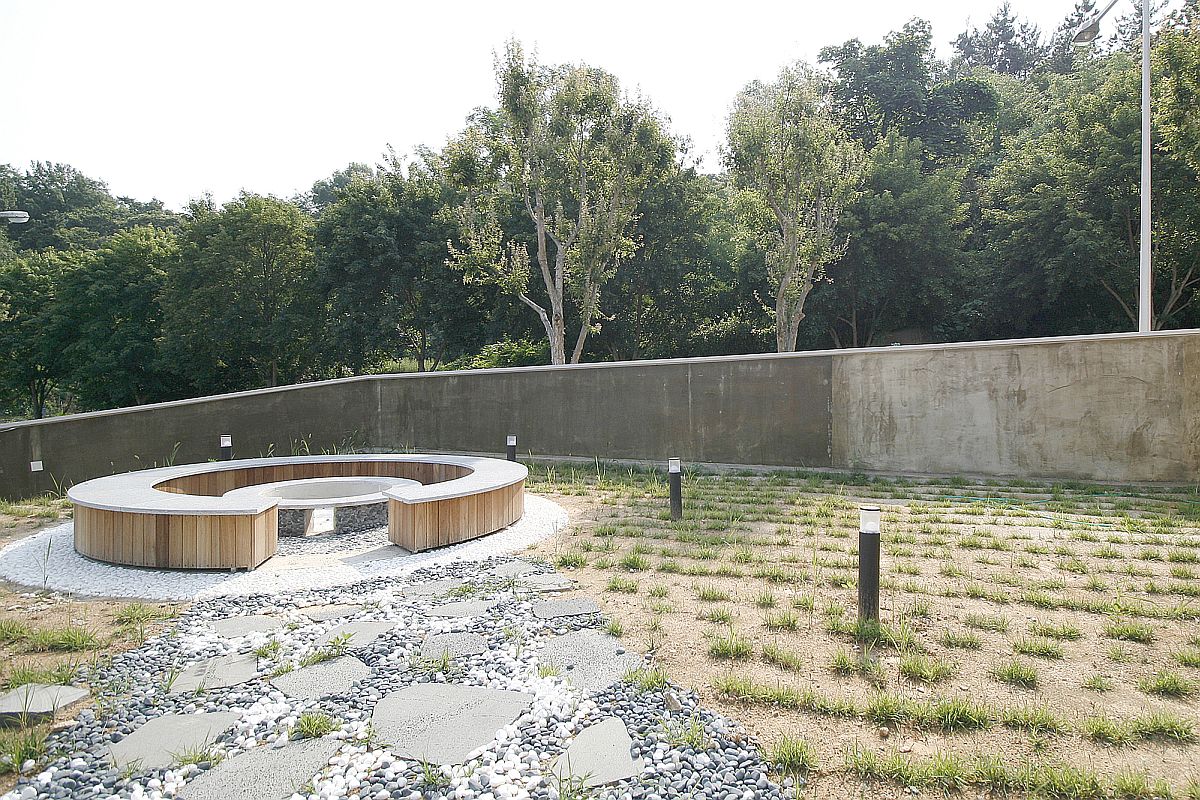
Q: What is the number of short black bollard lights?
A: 4